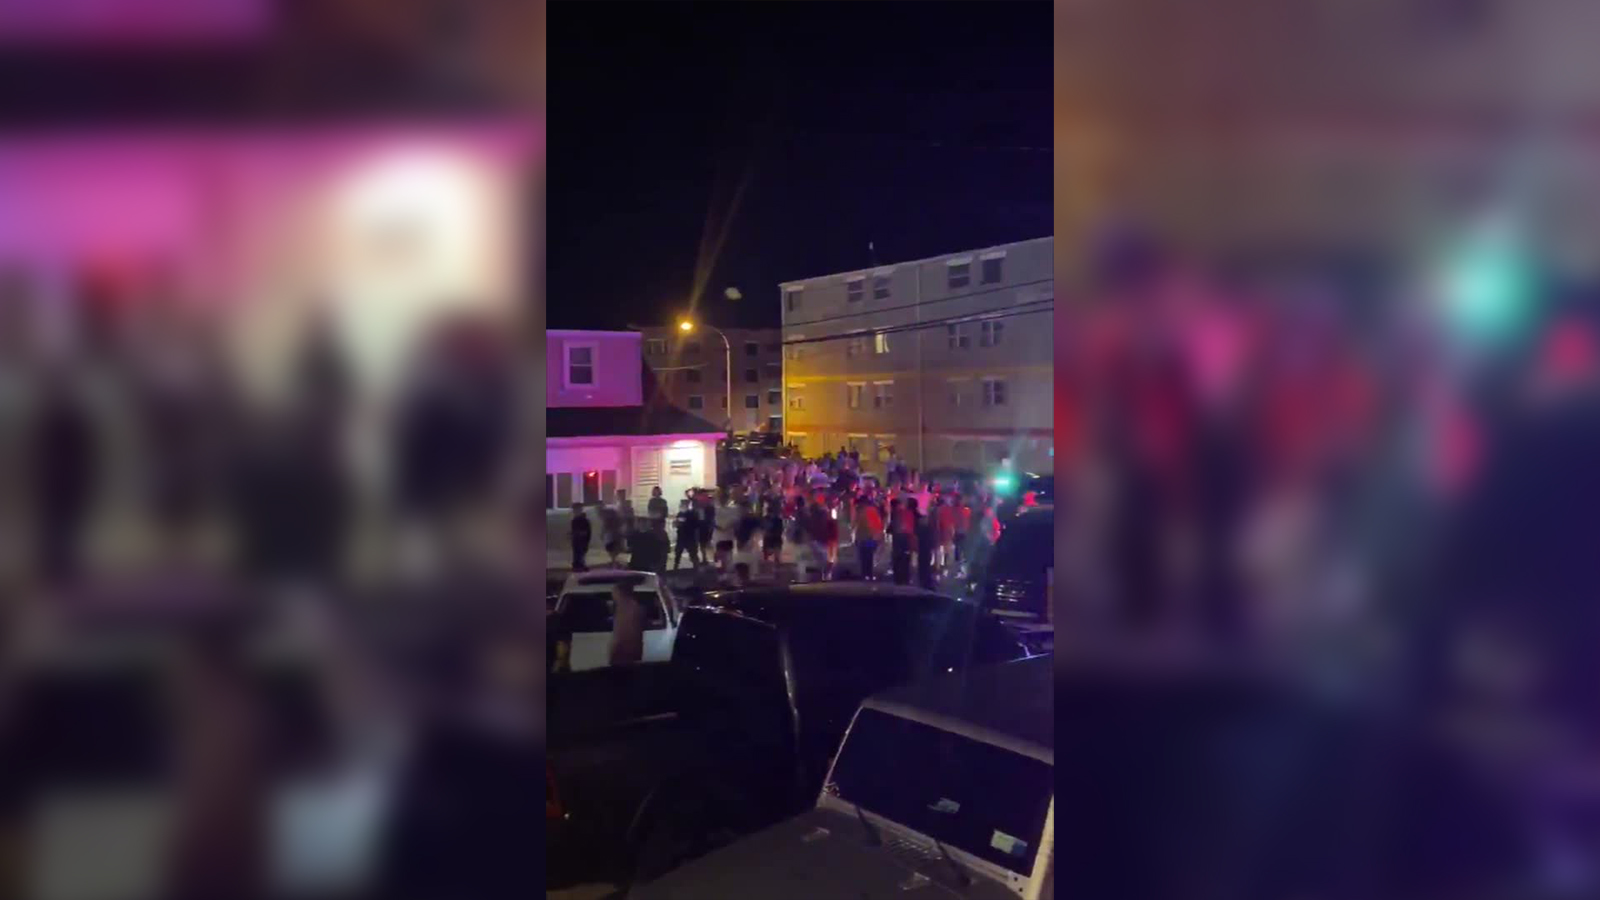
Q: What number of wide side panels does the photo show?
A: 2